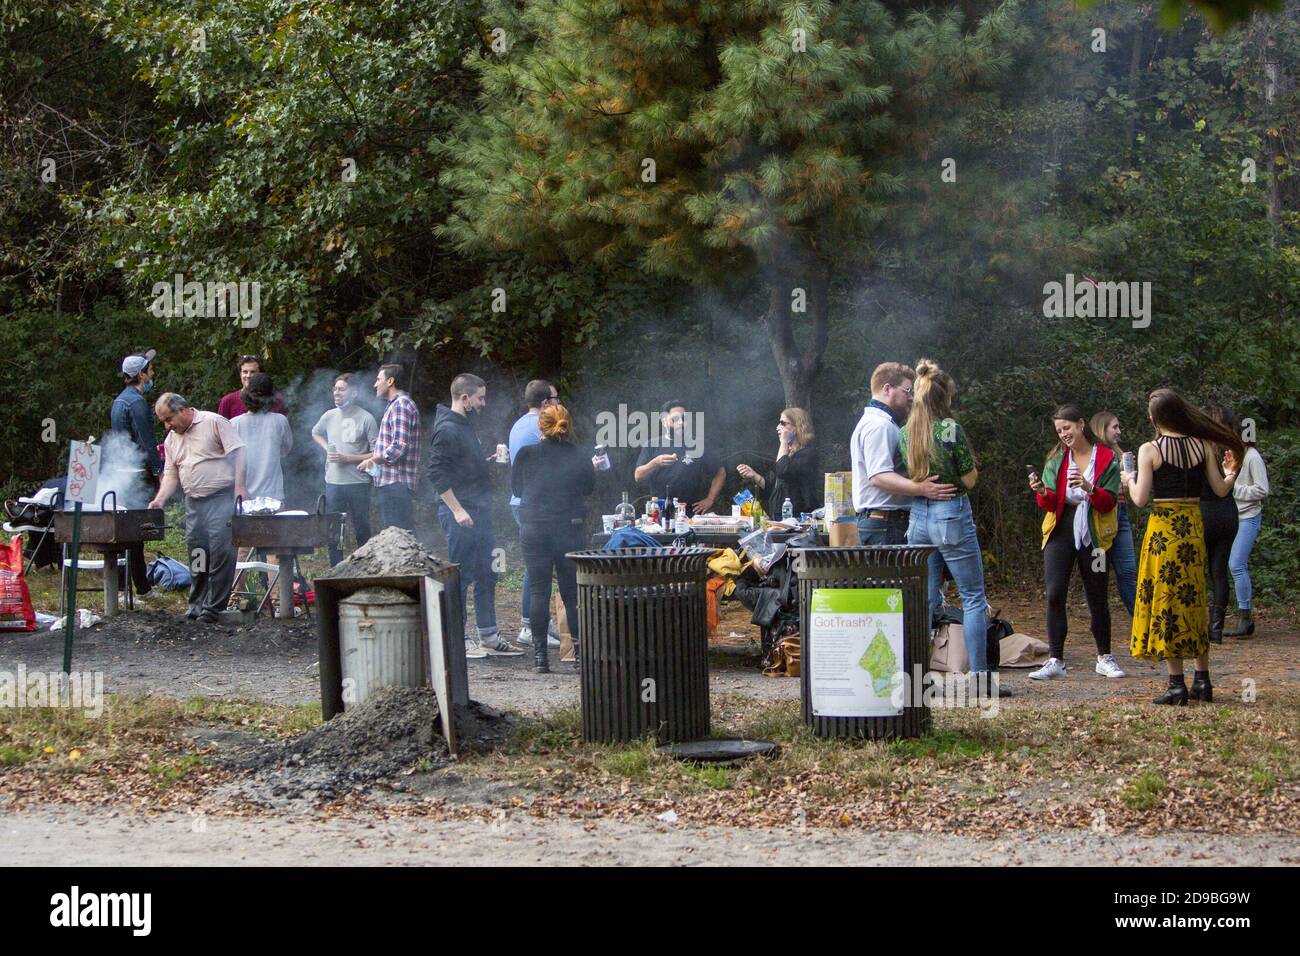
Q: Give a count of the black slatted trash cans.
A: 2